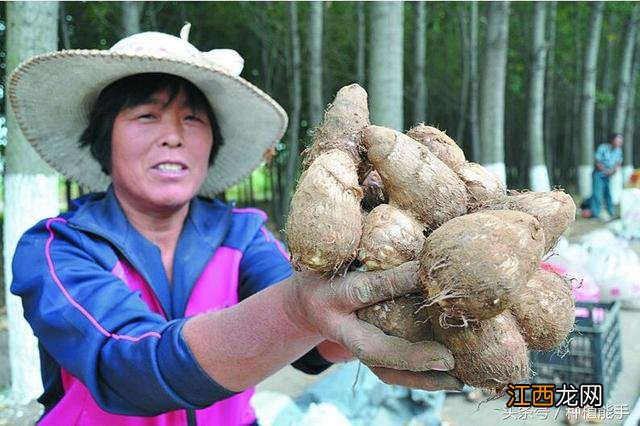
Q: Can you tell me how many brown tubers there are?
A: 11